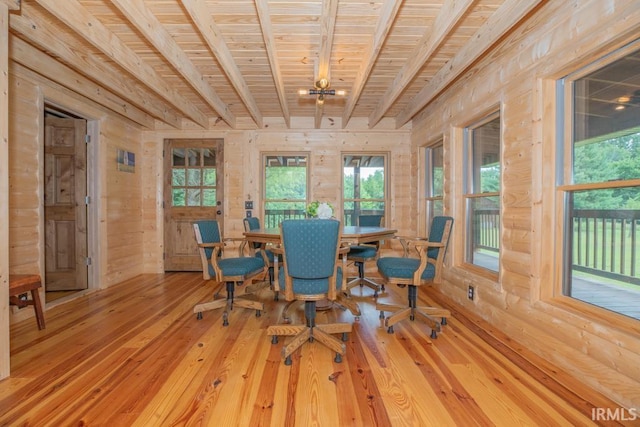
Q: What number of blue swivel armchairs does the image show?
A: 5